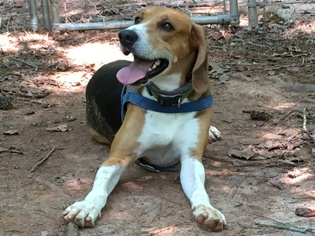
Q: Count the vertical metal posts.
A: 5